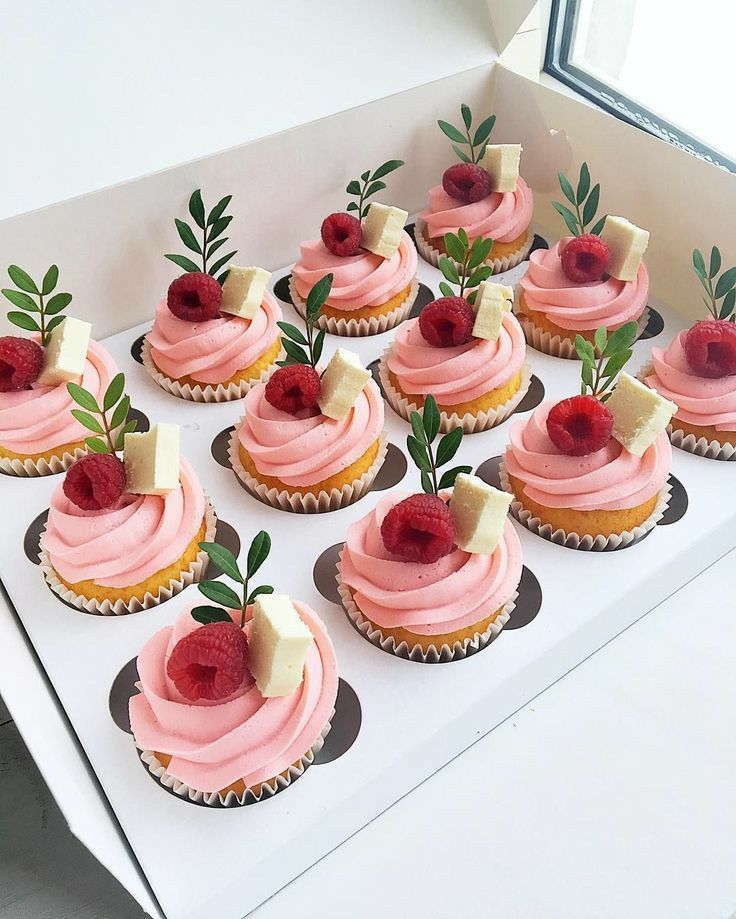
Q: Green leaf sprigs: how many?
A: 12